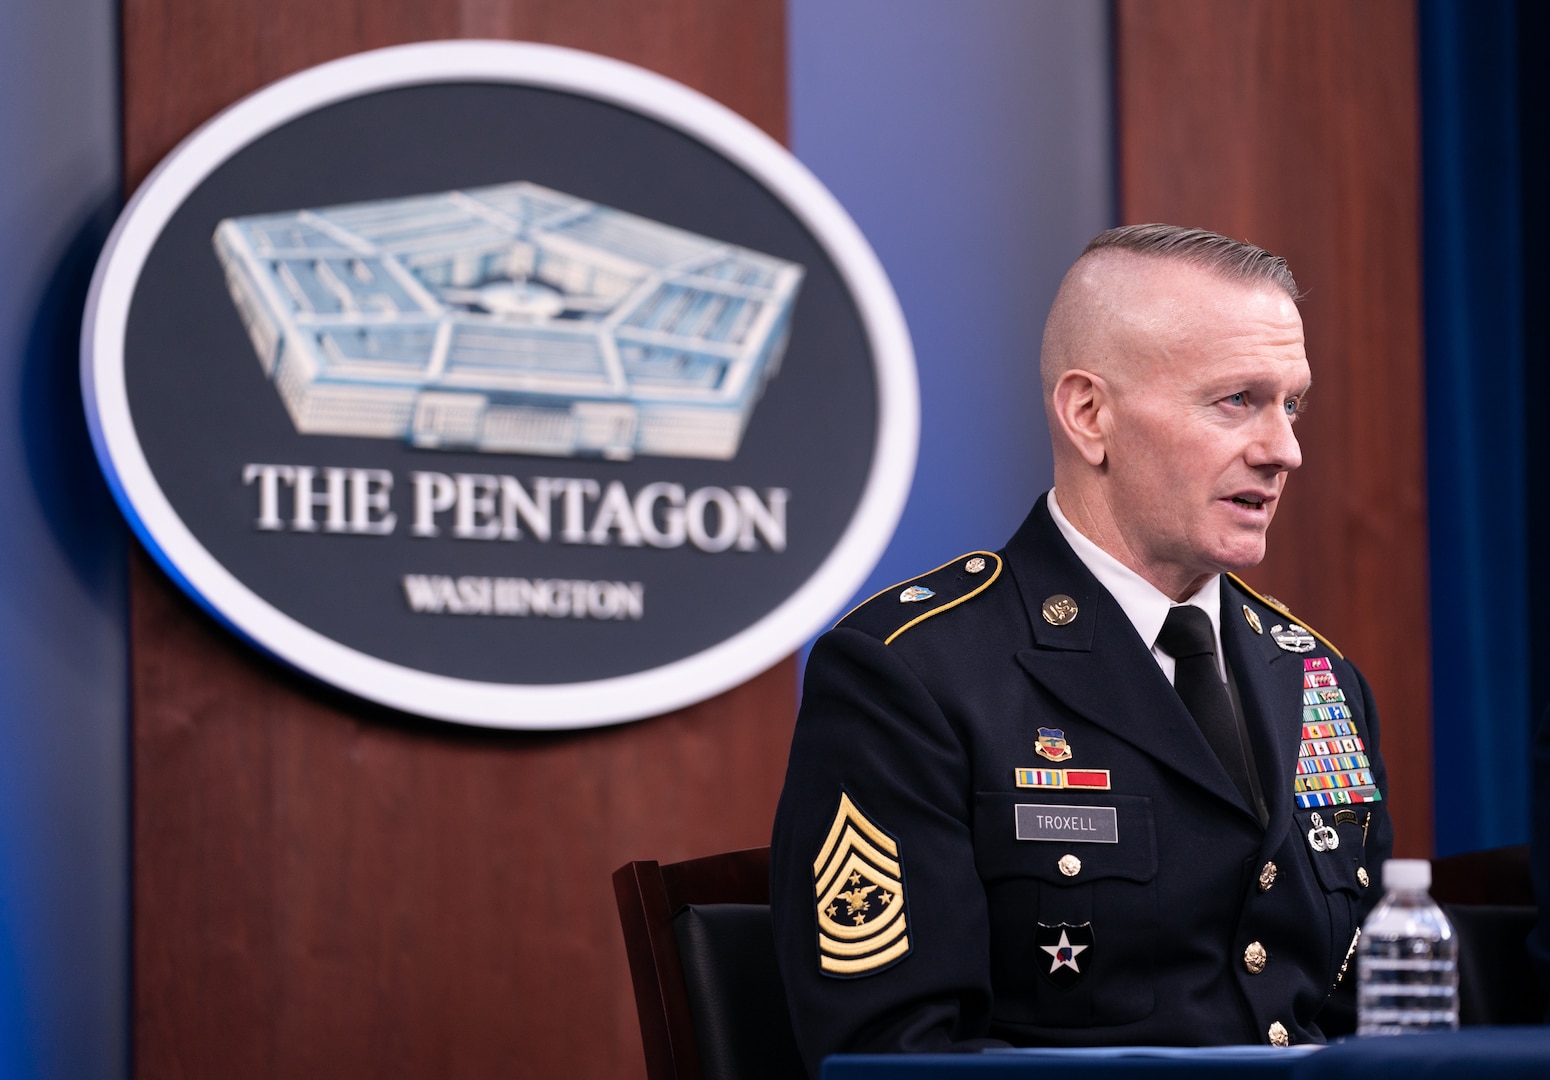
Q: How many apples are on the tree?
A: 0